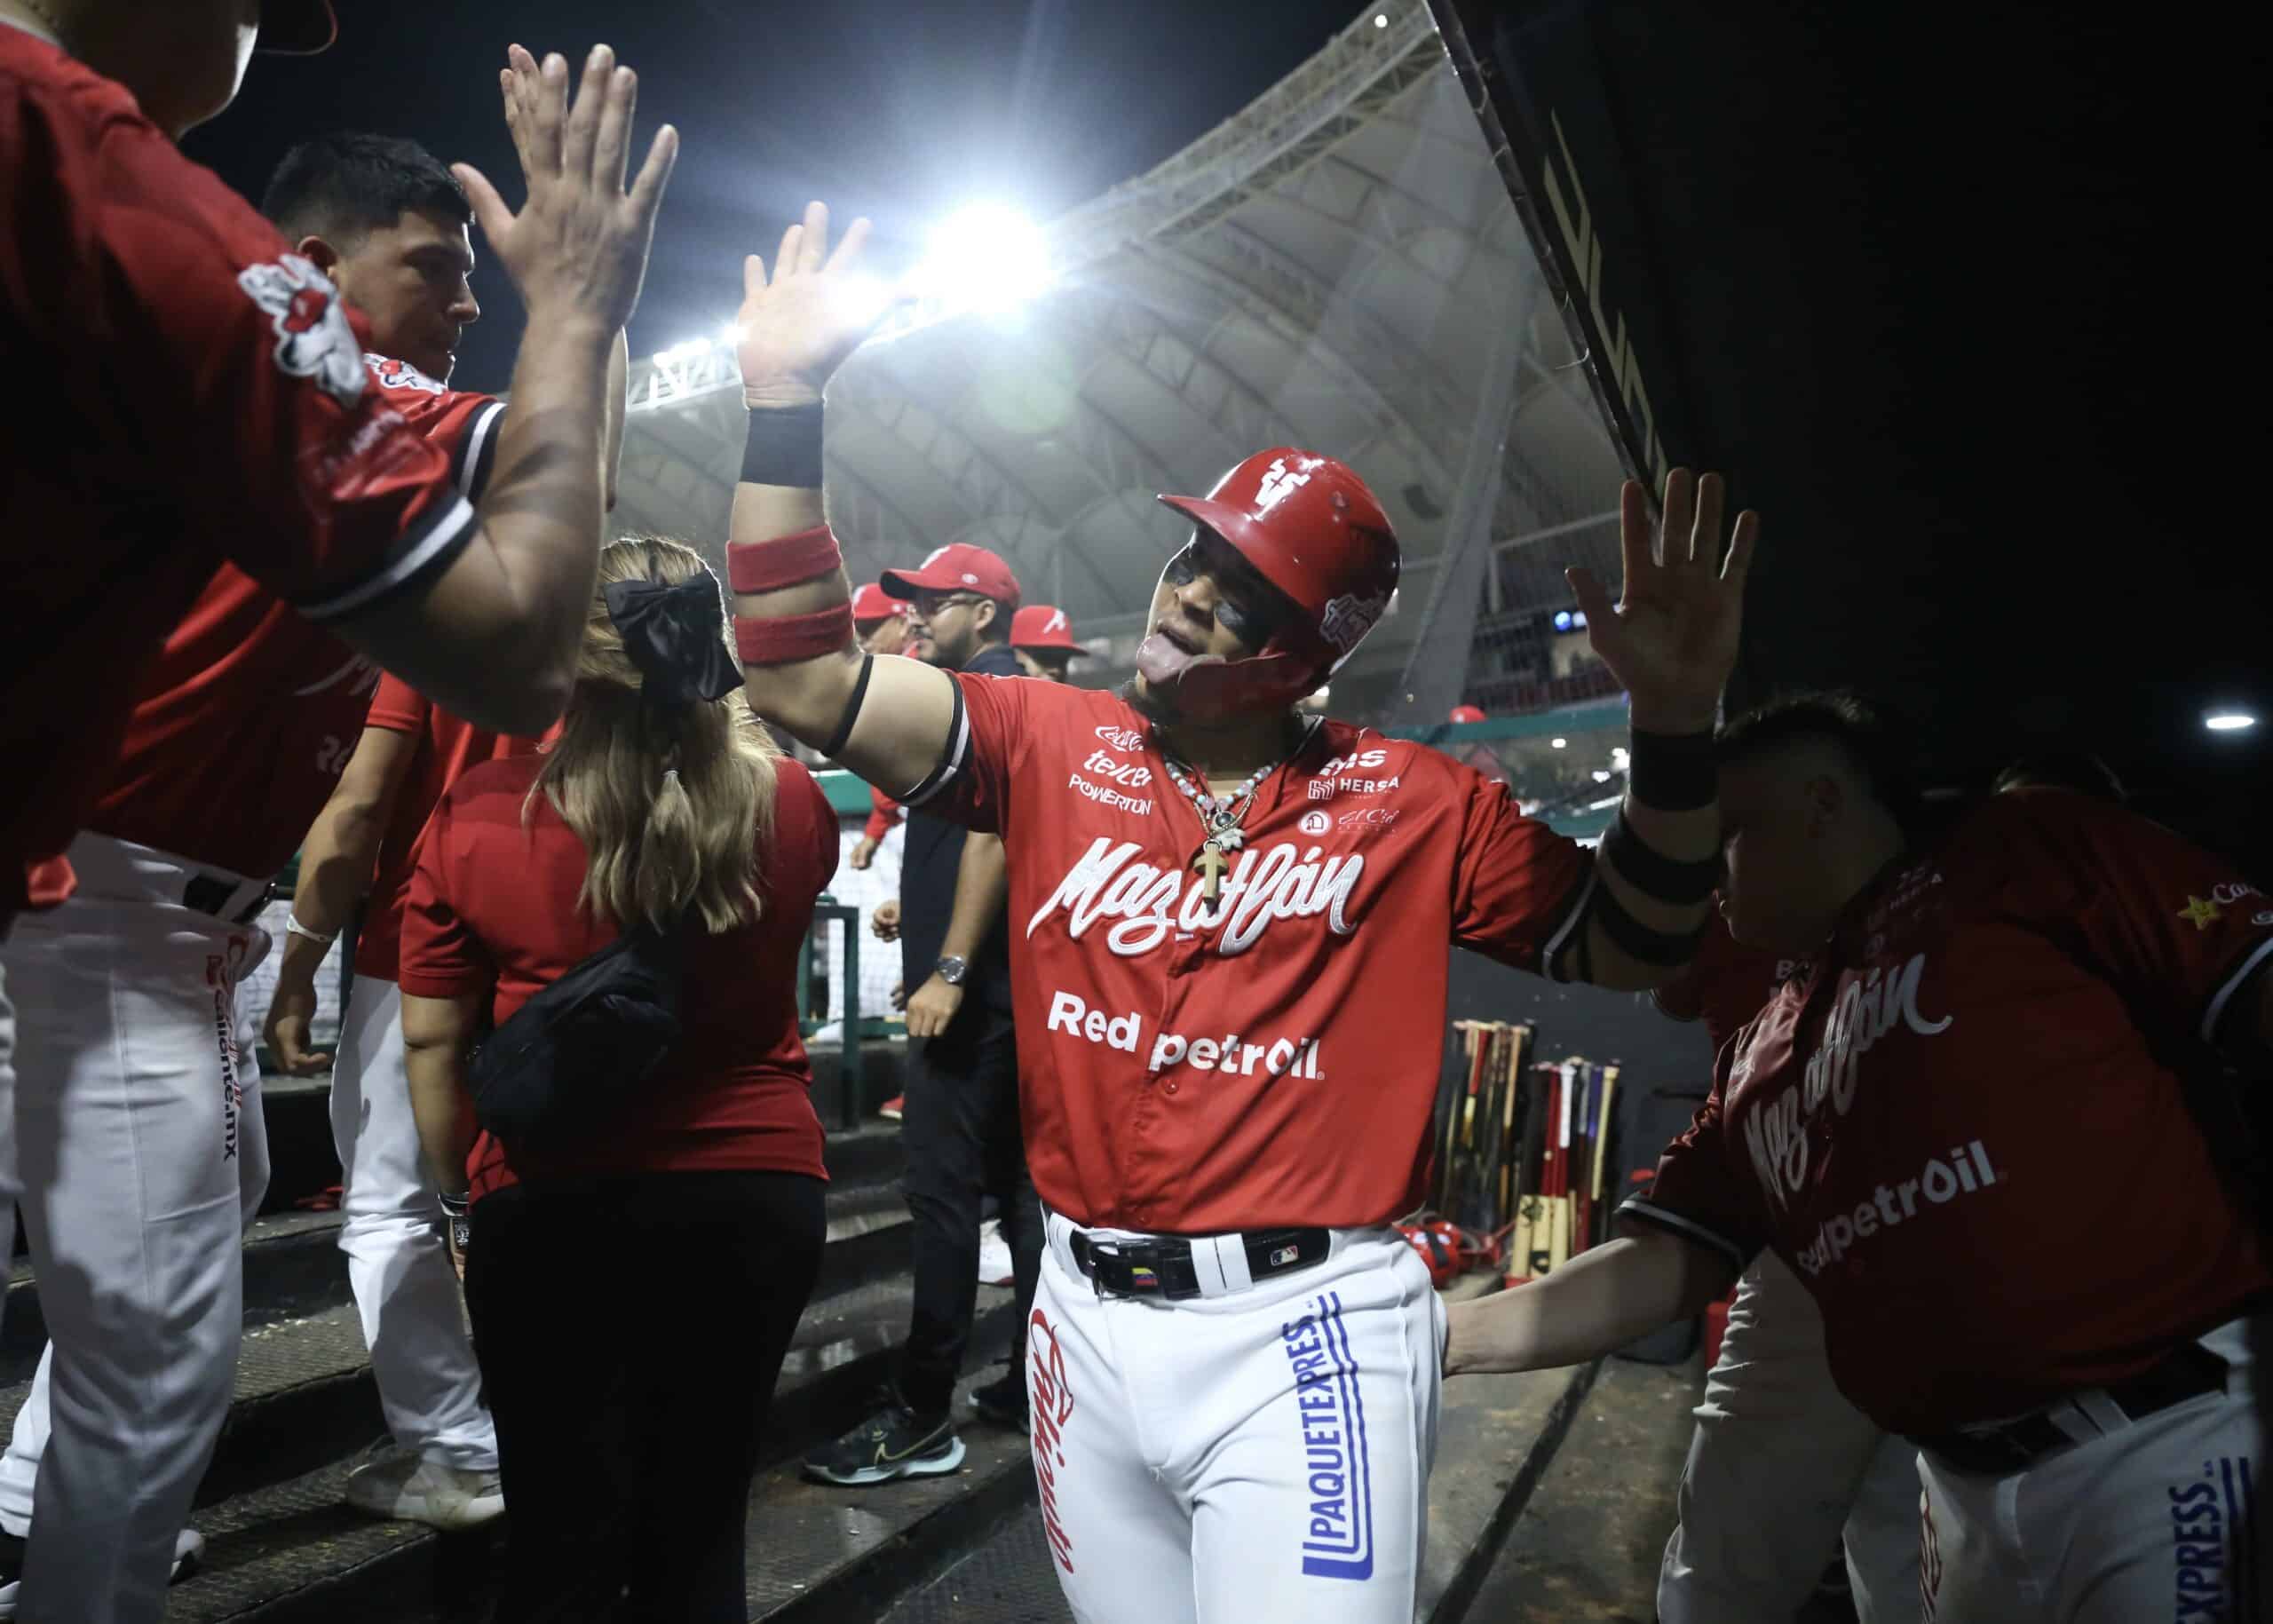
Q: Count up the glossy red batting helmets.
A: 1